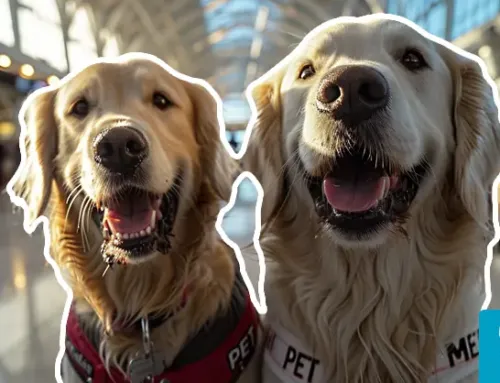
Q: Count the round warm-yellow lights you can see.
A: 3